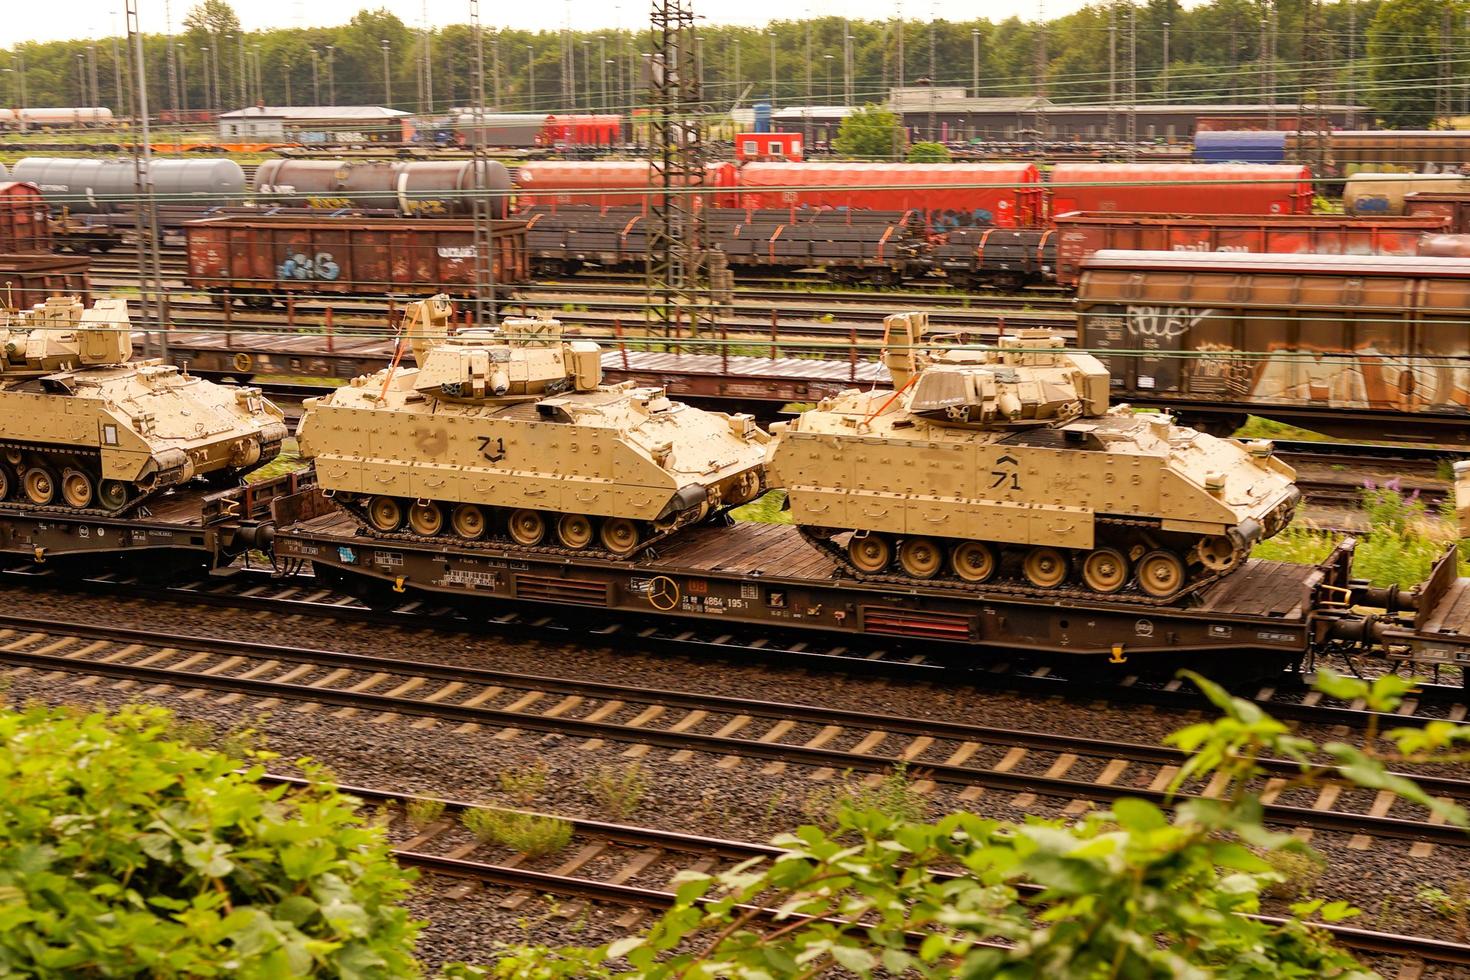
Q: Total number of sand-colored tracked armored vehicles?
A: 3